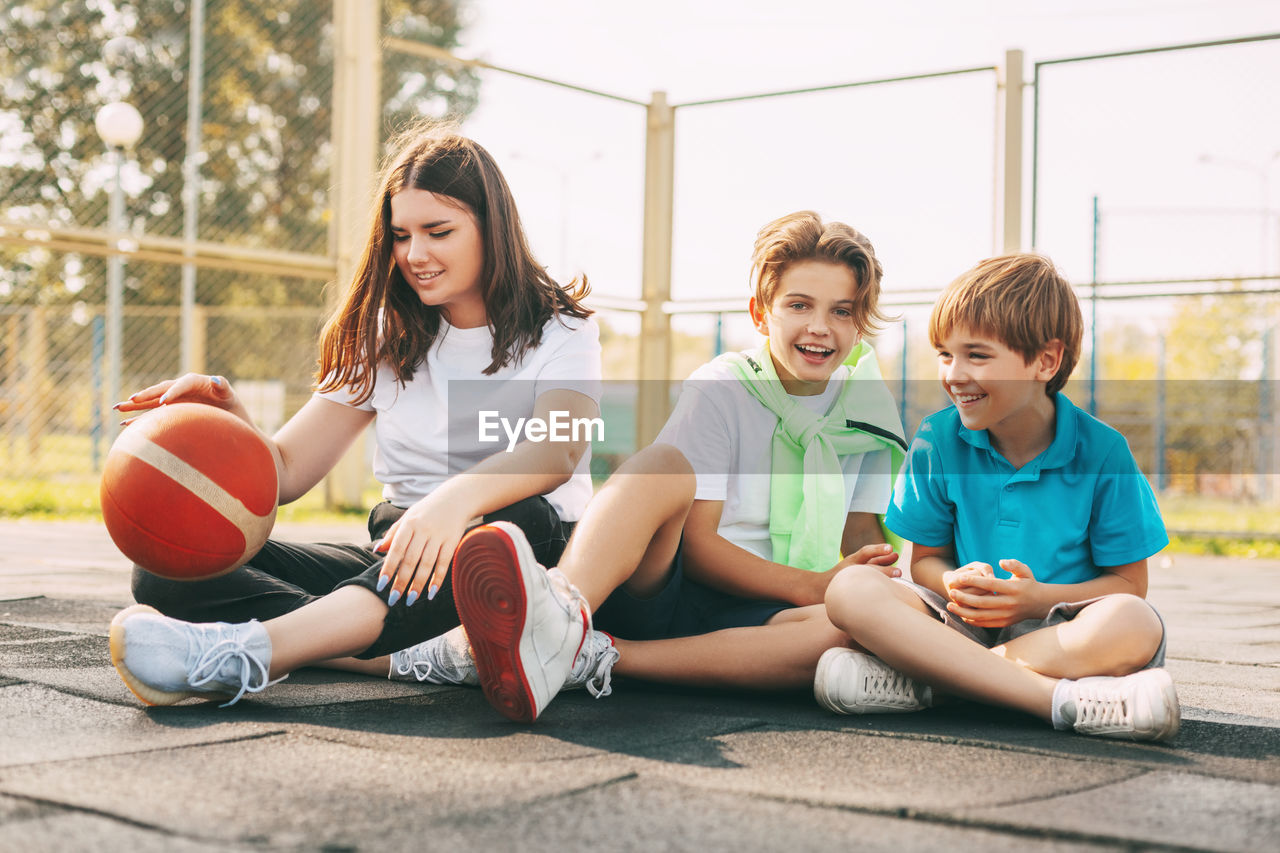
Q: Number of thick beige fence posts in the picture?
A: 3